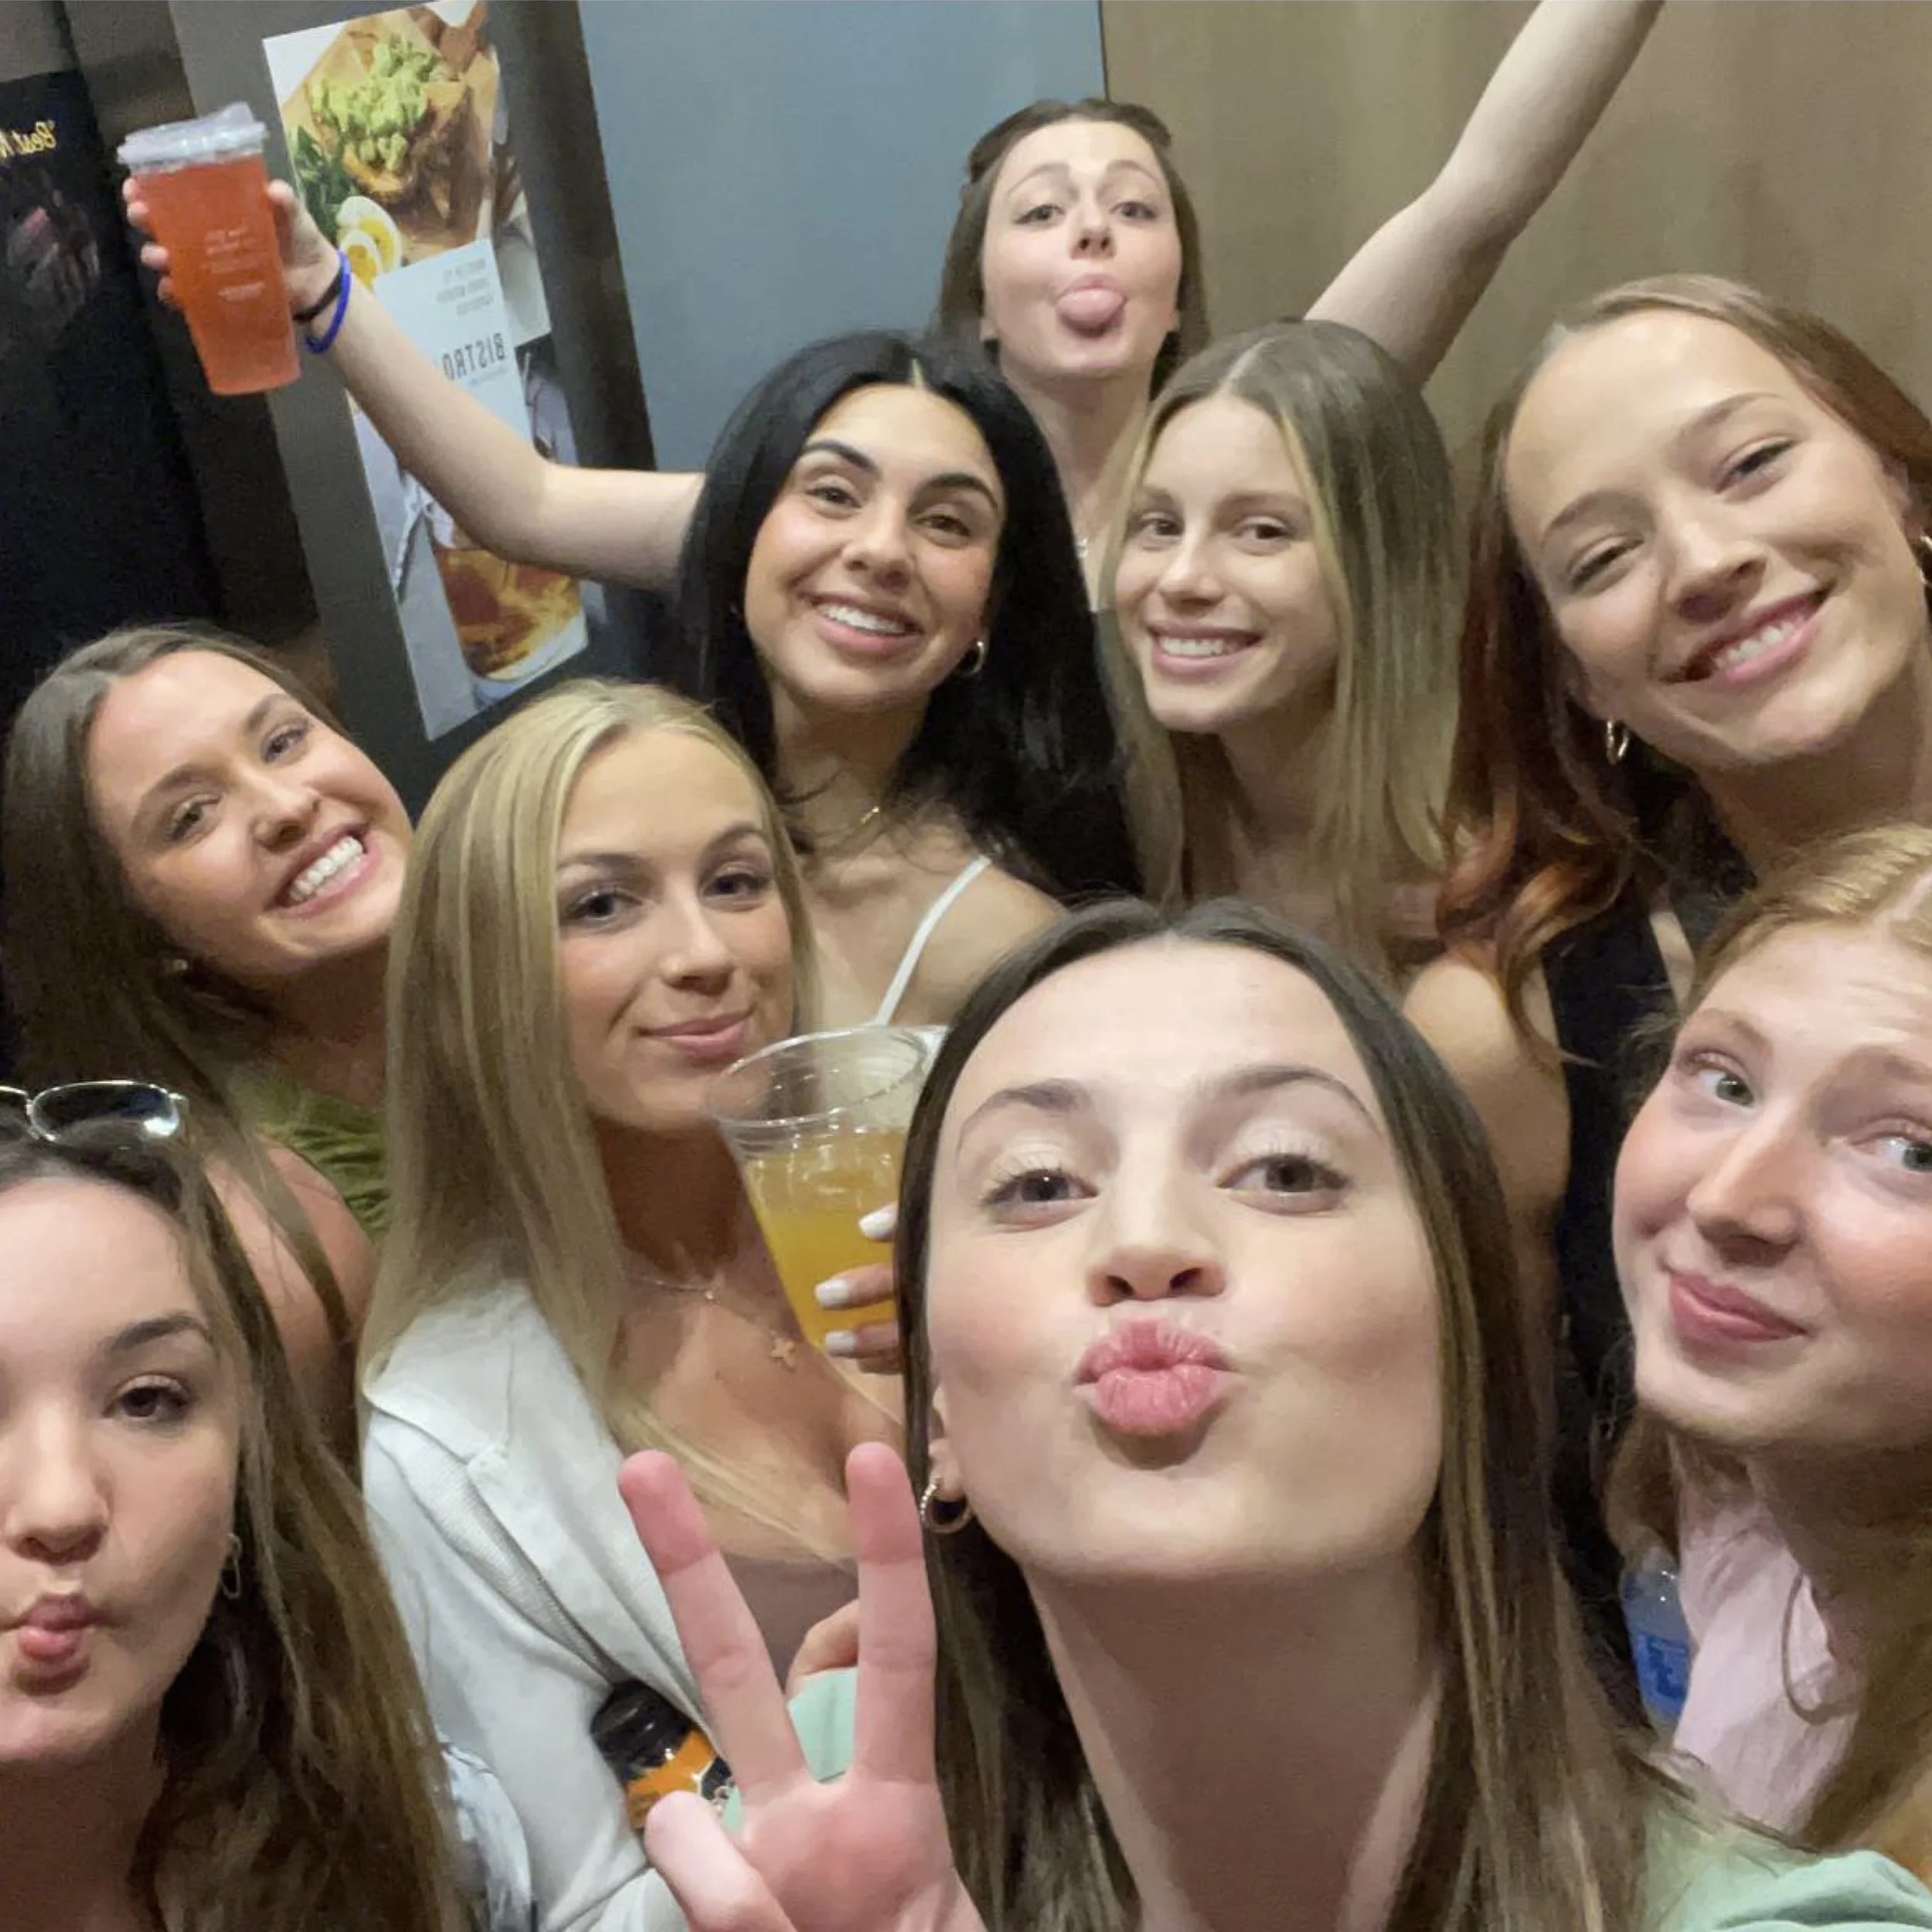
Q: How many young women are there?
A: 9